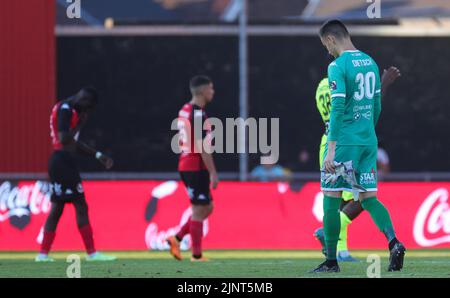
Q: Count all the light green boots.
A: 2